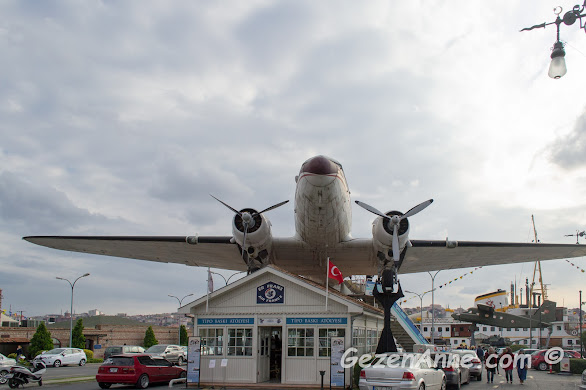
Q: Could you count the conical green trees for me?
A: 4